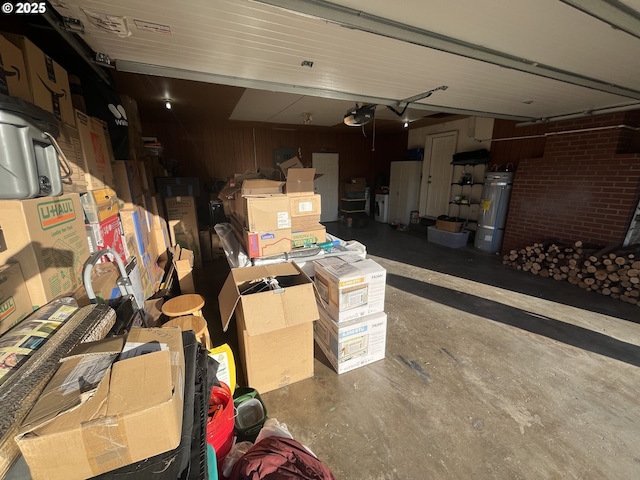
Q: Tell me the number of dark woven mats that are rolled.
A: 1